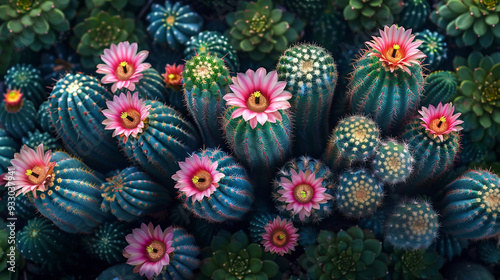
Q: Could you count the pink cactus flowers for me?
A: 10